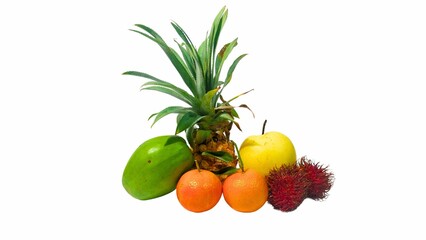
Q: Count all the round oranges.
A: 2